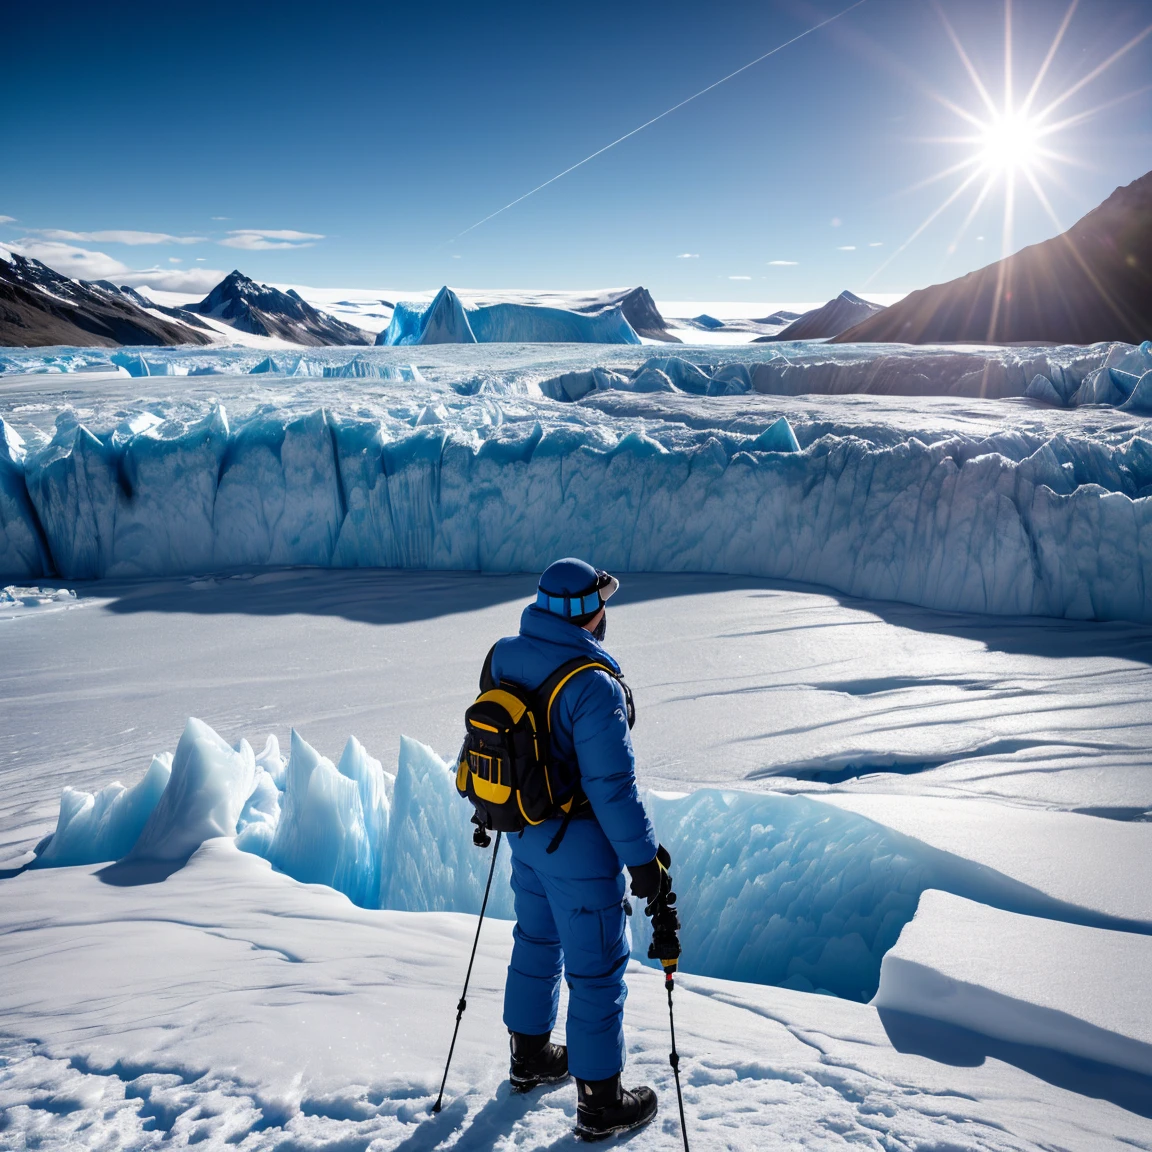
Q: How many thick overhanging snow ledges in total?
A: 1